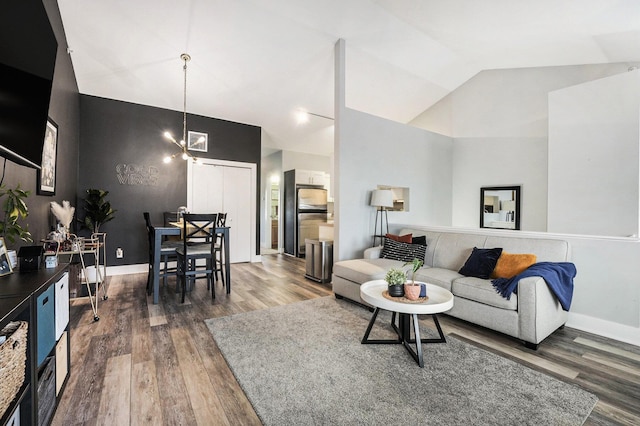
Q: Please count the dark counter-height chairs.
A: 4